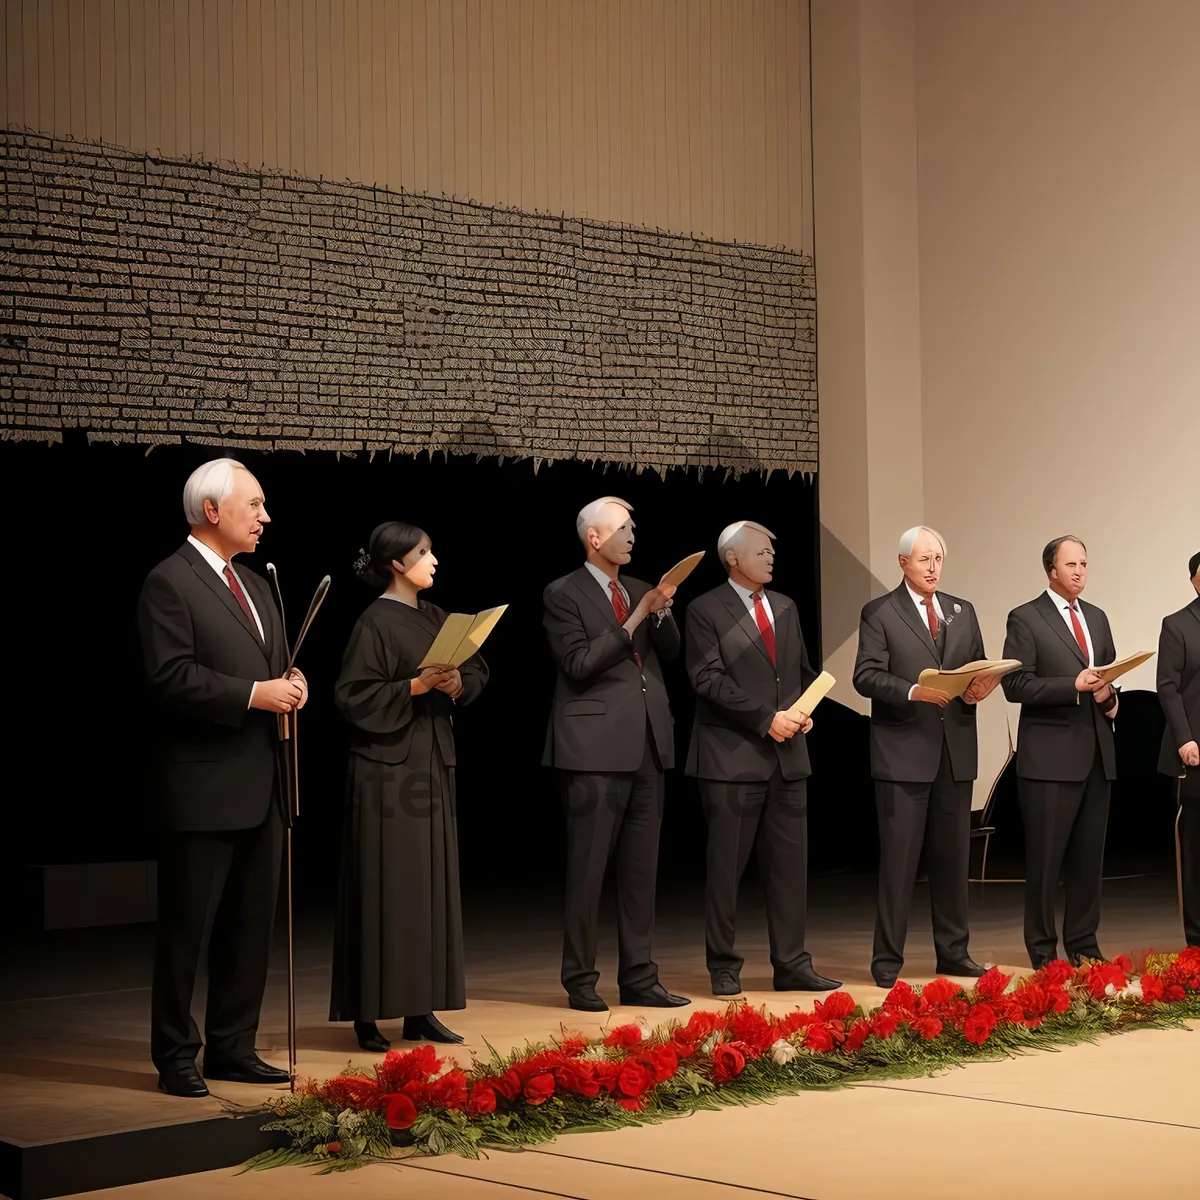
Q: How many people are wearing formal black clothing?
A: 7